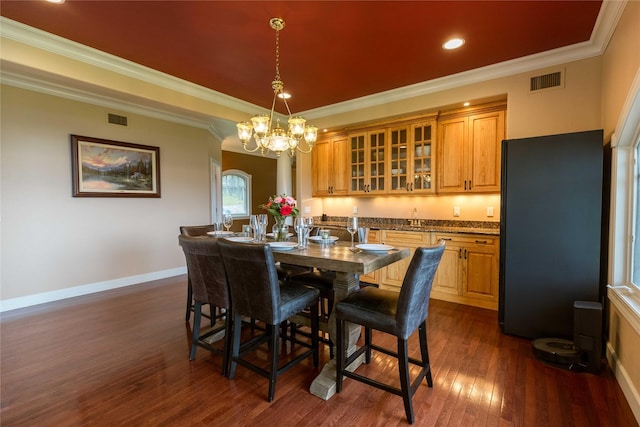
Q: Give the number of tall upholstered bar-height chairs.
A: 6